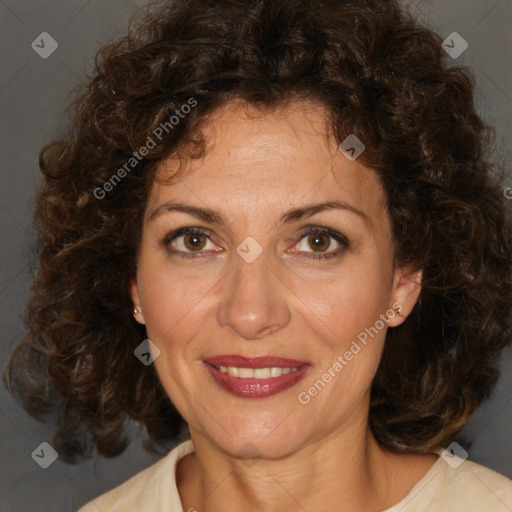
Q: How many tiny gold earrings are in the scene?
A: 2